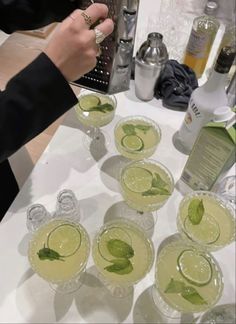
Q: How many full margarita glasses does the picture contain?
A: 7